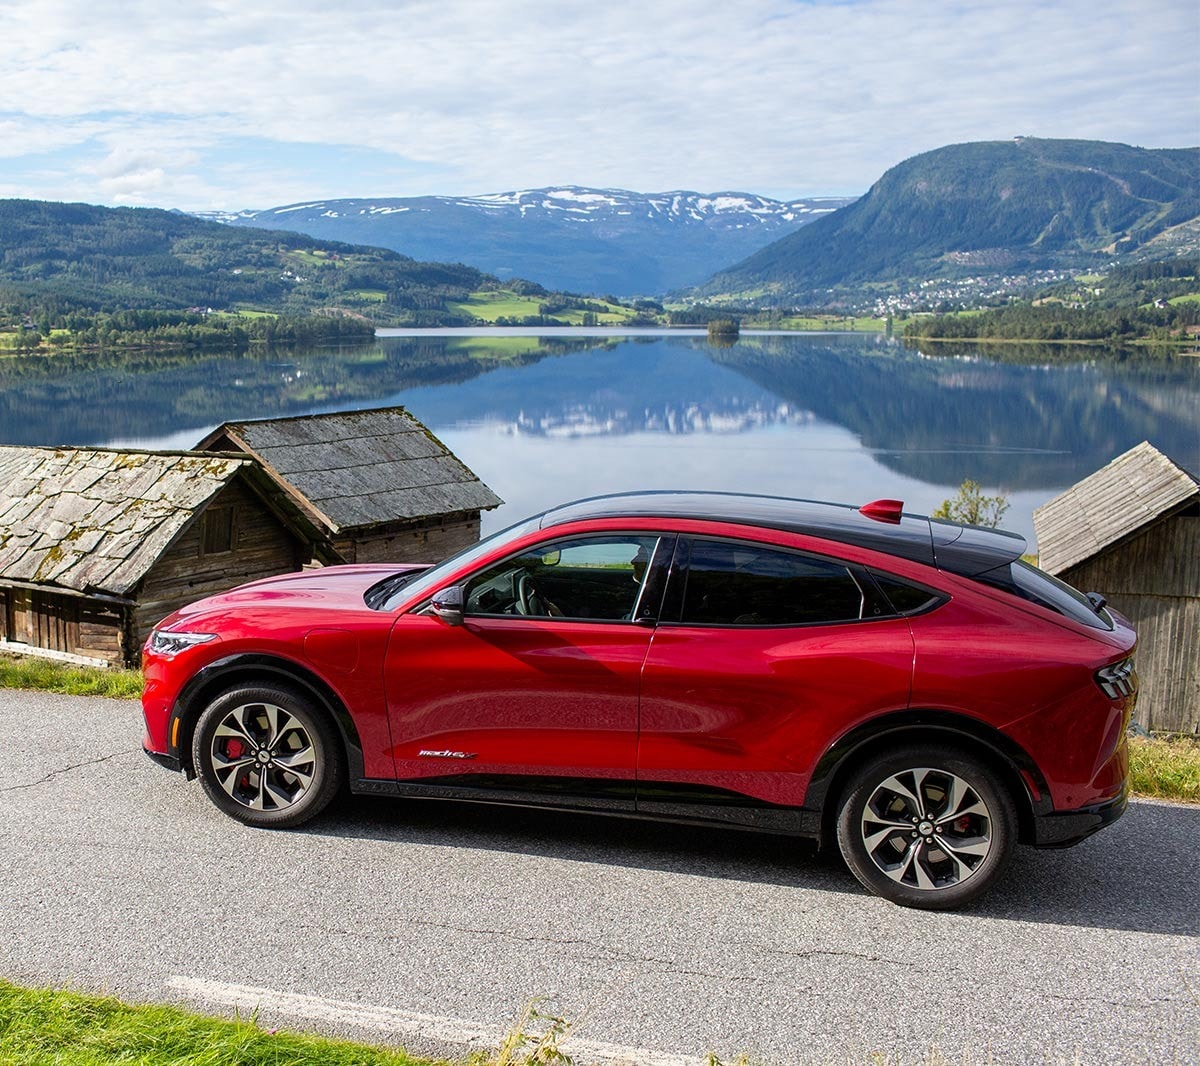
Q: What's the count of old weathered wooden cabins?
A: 3